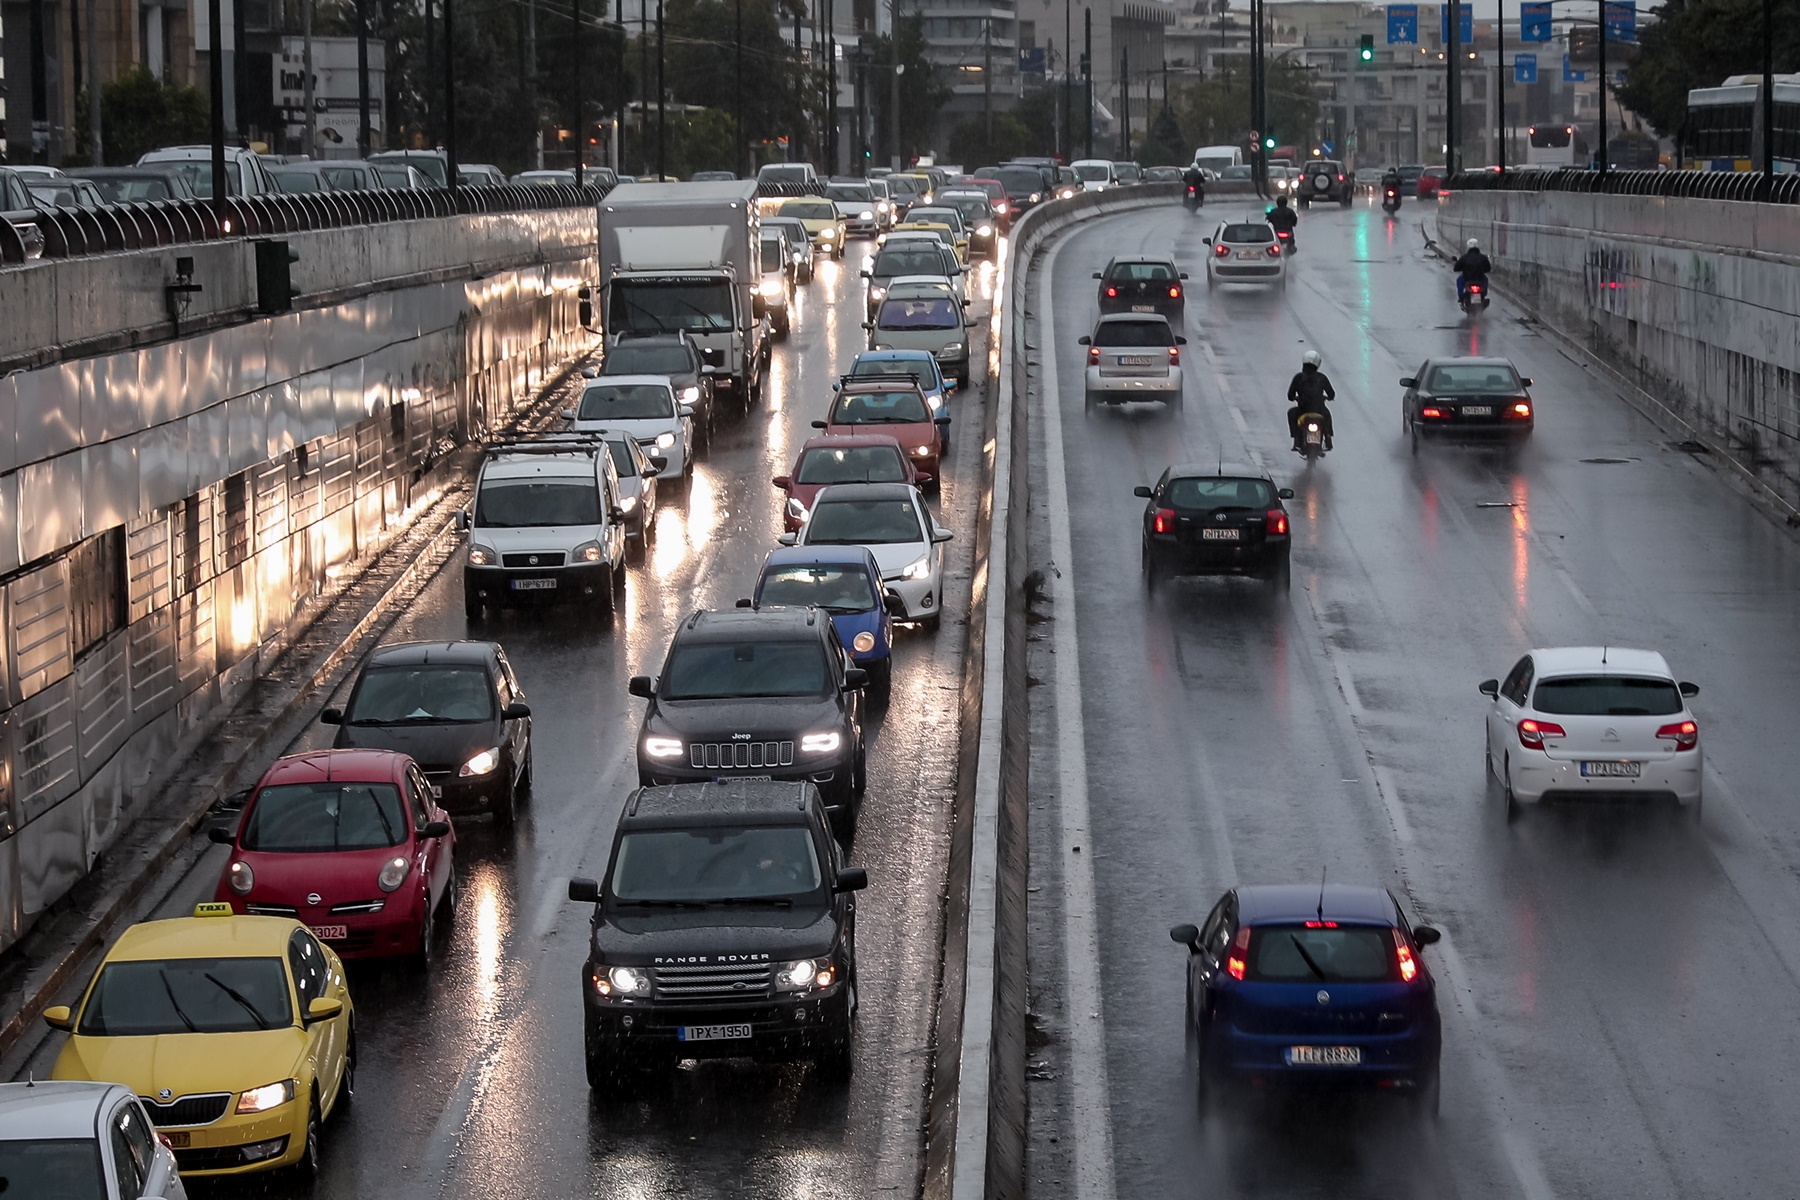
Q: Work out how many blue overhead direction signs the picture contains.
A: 6